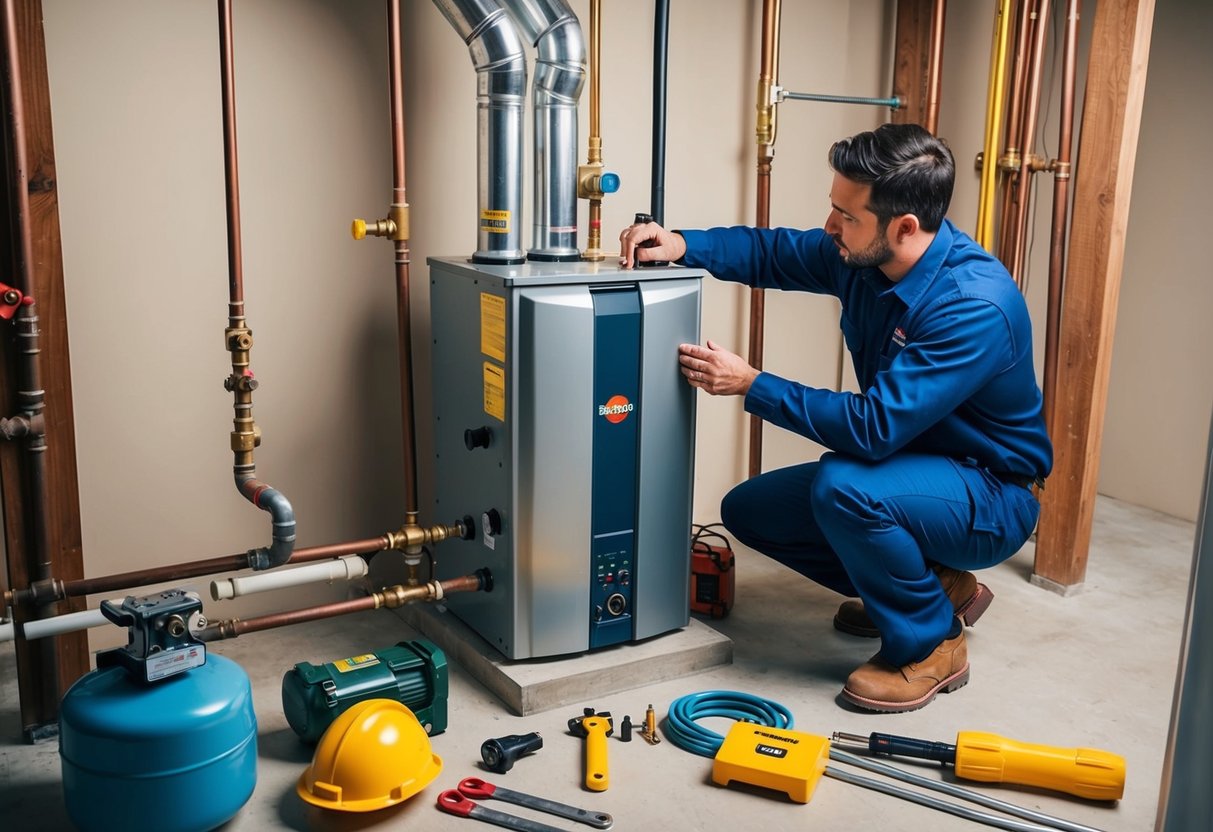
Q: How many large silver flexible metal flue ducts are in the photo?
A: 2